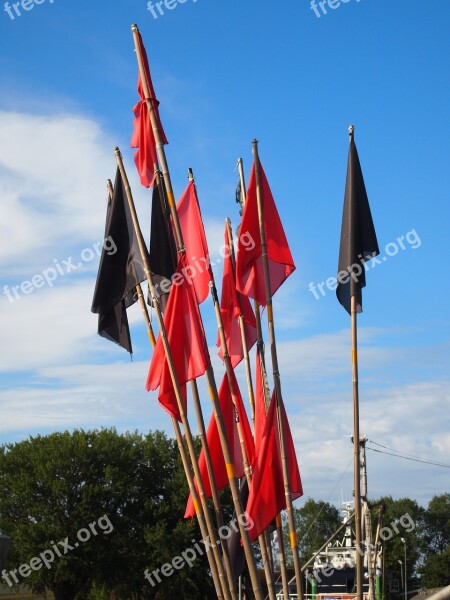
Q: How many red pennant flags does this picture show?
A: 8